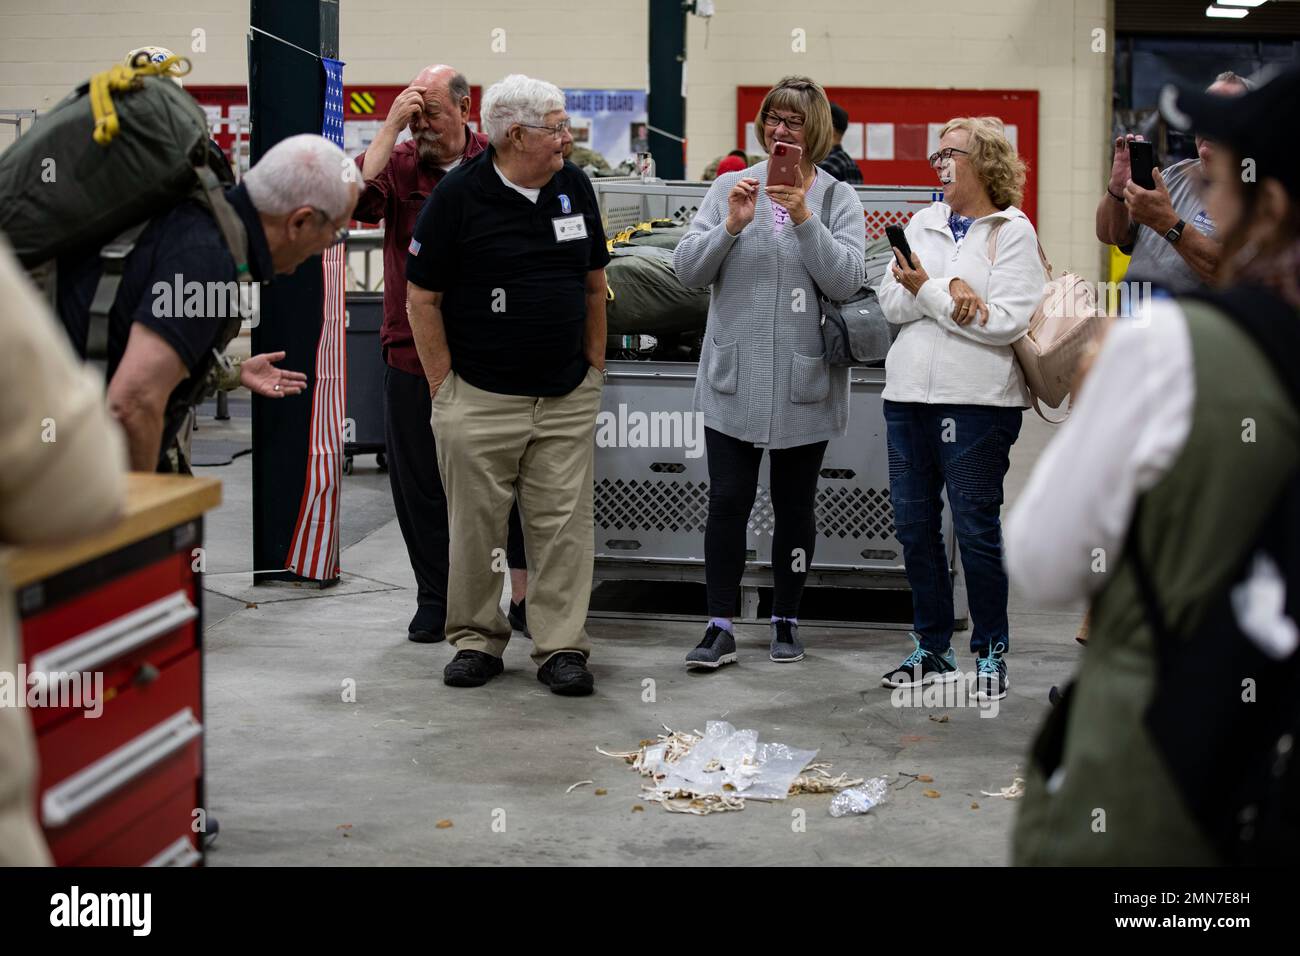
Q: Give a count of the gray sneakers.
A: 2